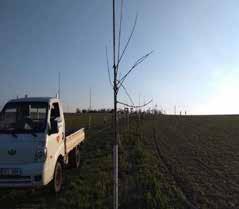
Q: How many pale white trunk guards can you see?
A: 1